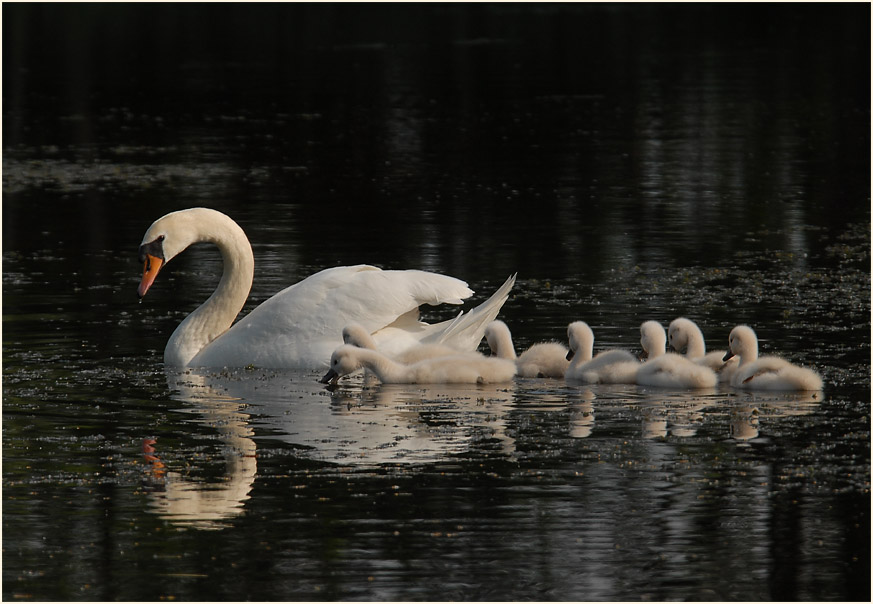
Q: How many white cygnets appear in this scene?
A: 7